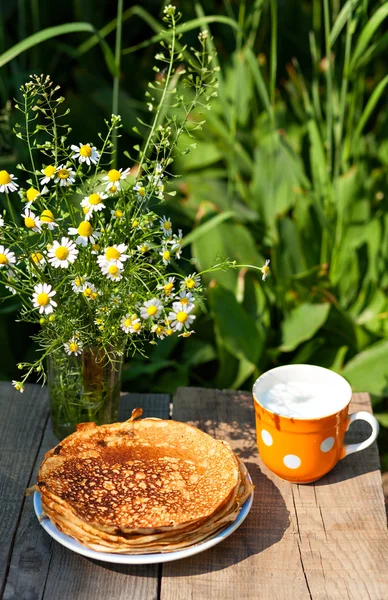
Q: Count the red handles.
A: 0